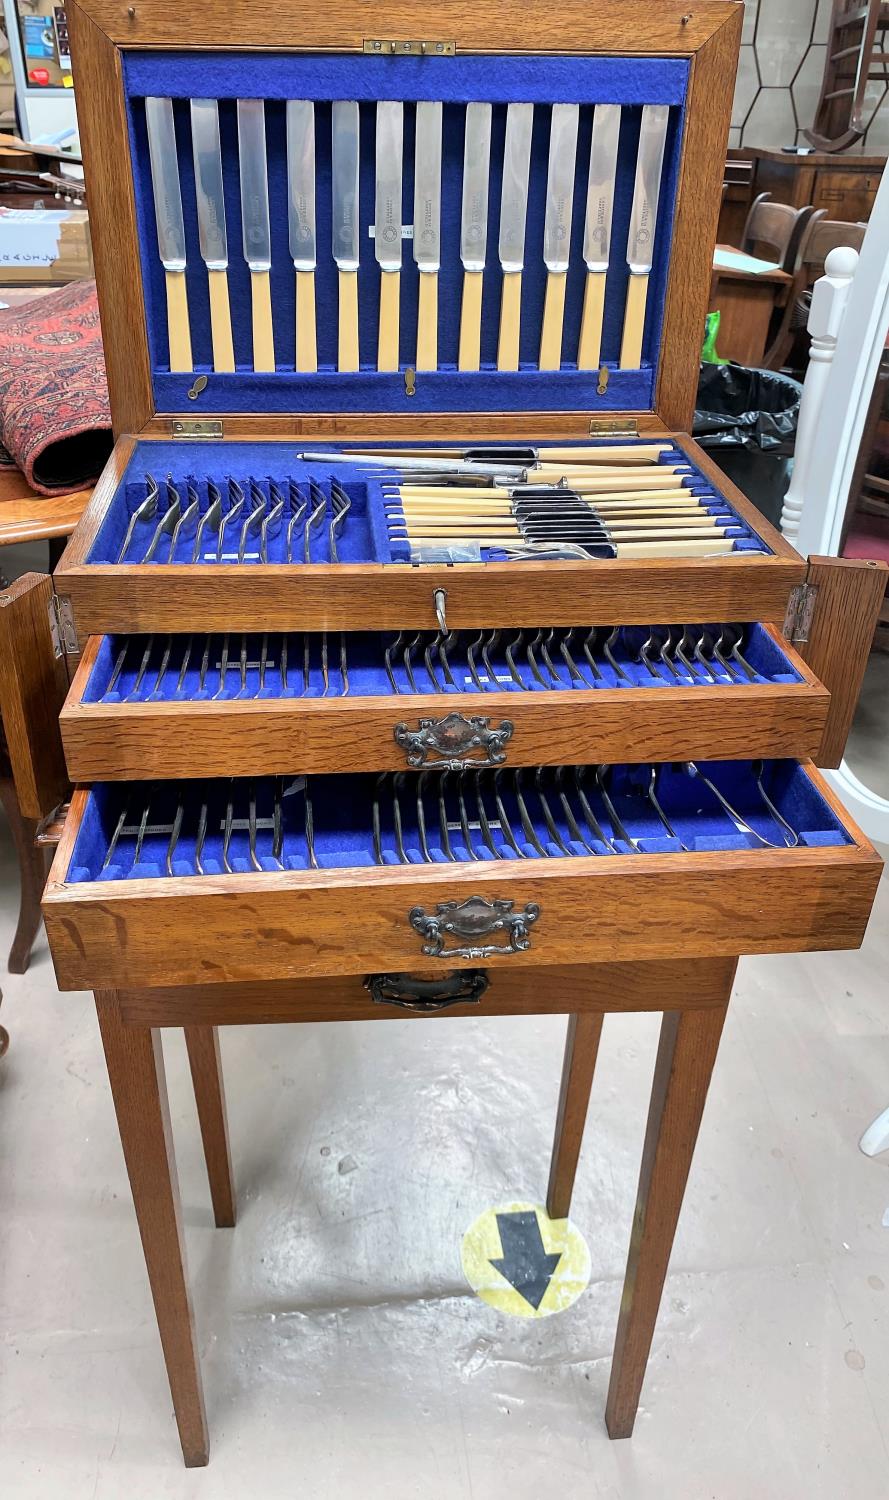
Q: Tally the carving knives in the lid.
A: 12